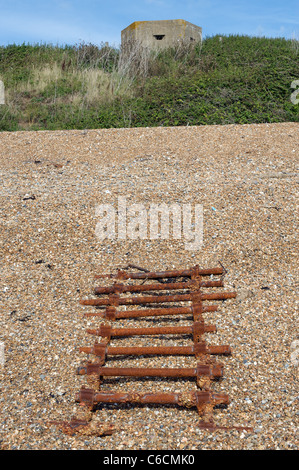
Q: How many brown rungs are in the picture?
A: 8